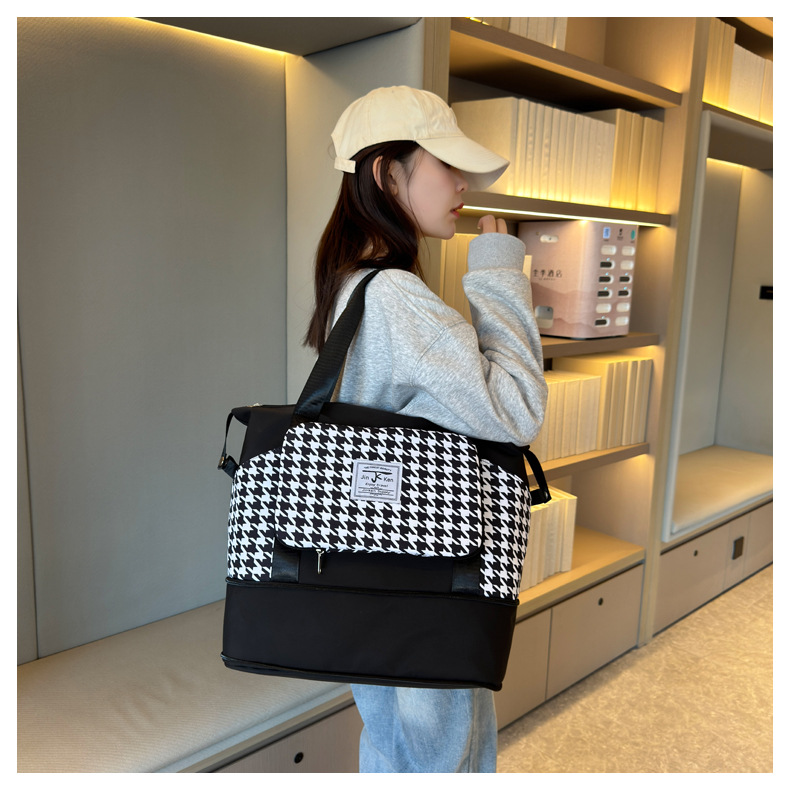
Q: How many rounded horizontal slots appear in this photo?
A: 12